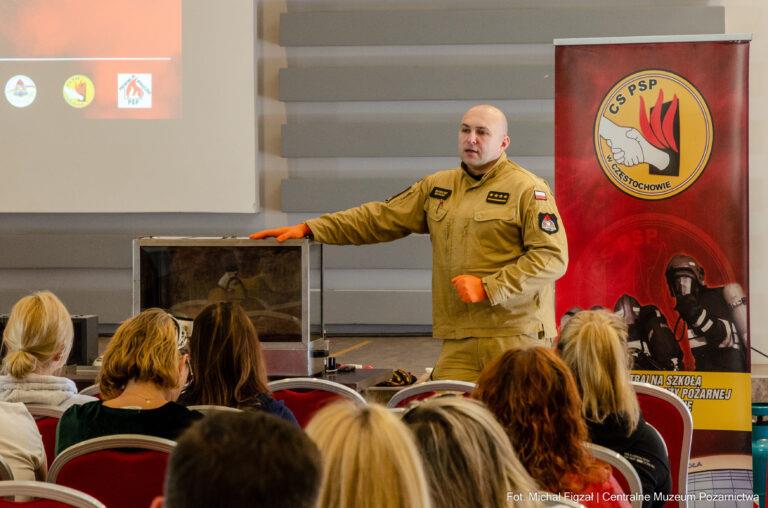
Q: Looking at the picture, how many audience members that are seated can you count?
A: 9